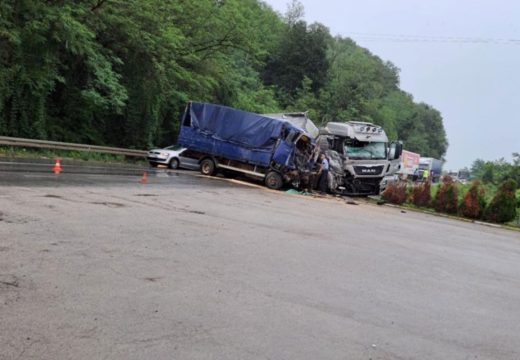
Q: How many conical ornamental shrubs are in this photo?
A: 5